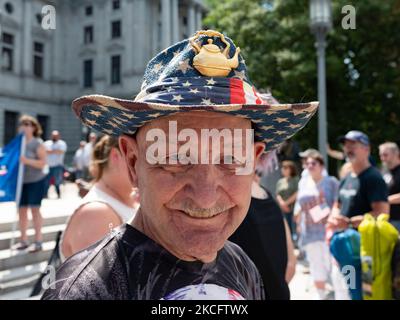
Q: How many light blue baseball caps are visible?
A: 1